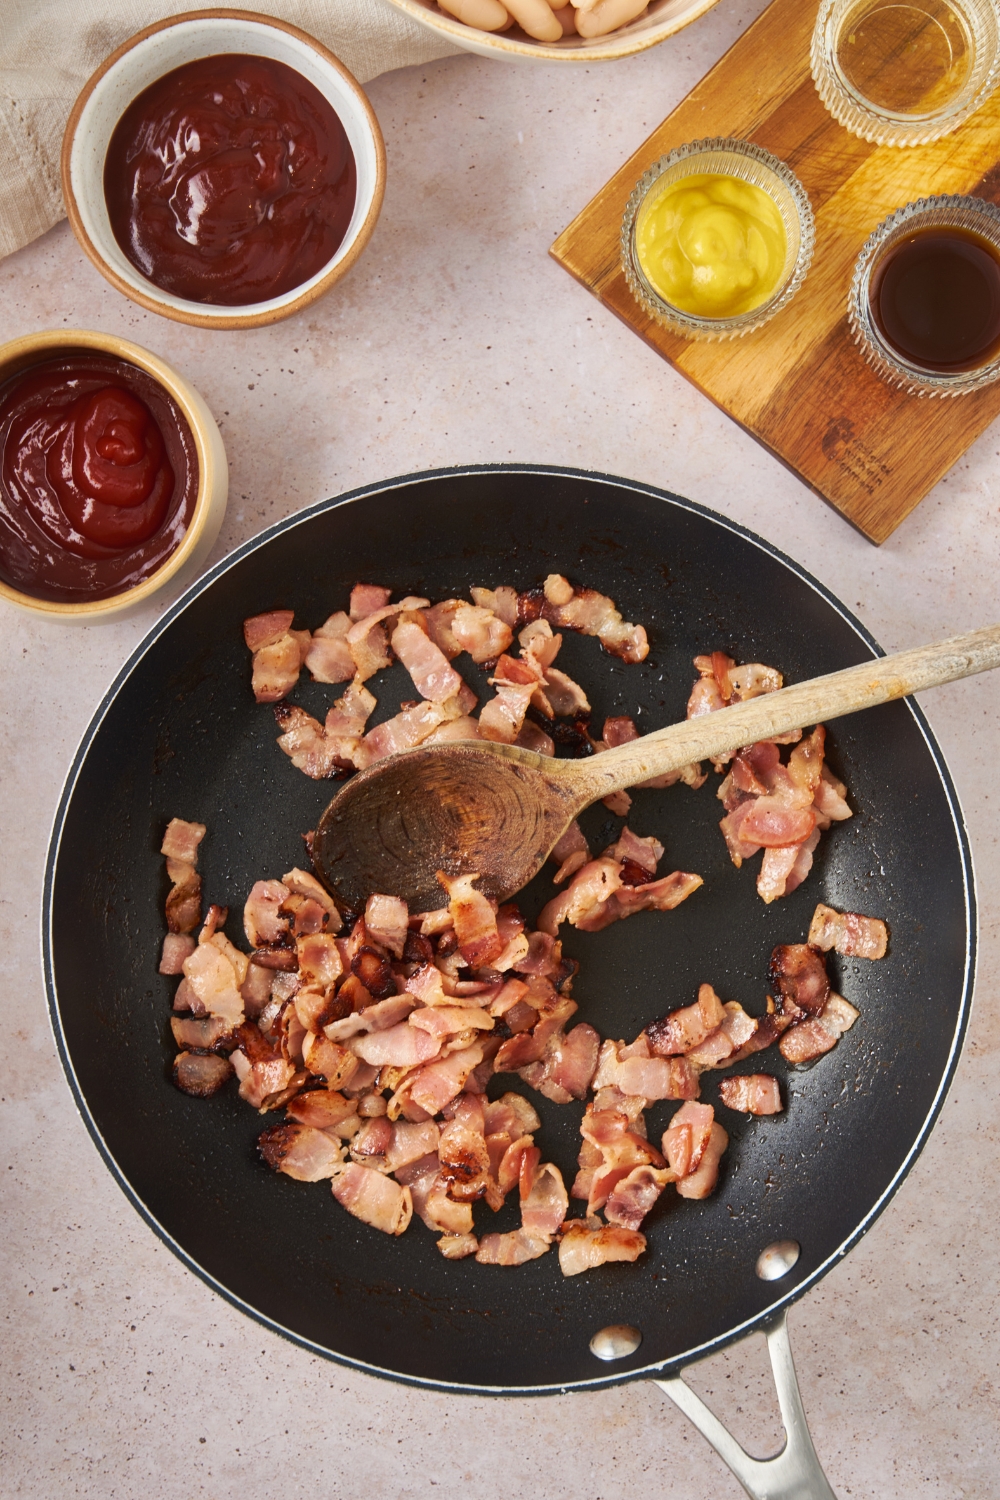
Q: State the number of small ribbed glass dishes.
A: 3